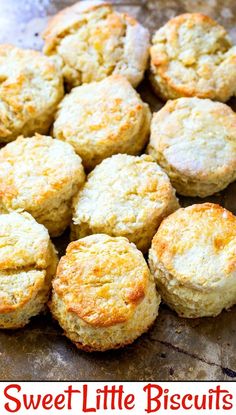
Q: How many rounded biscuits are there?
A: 10